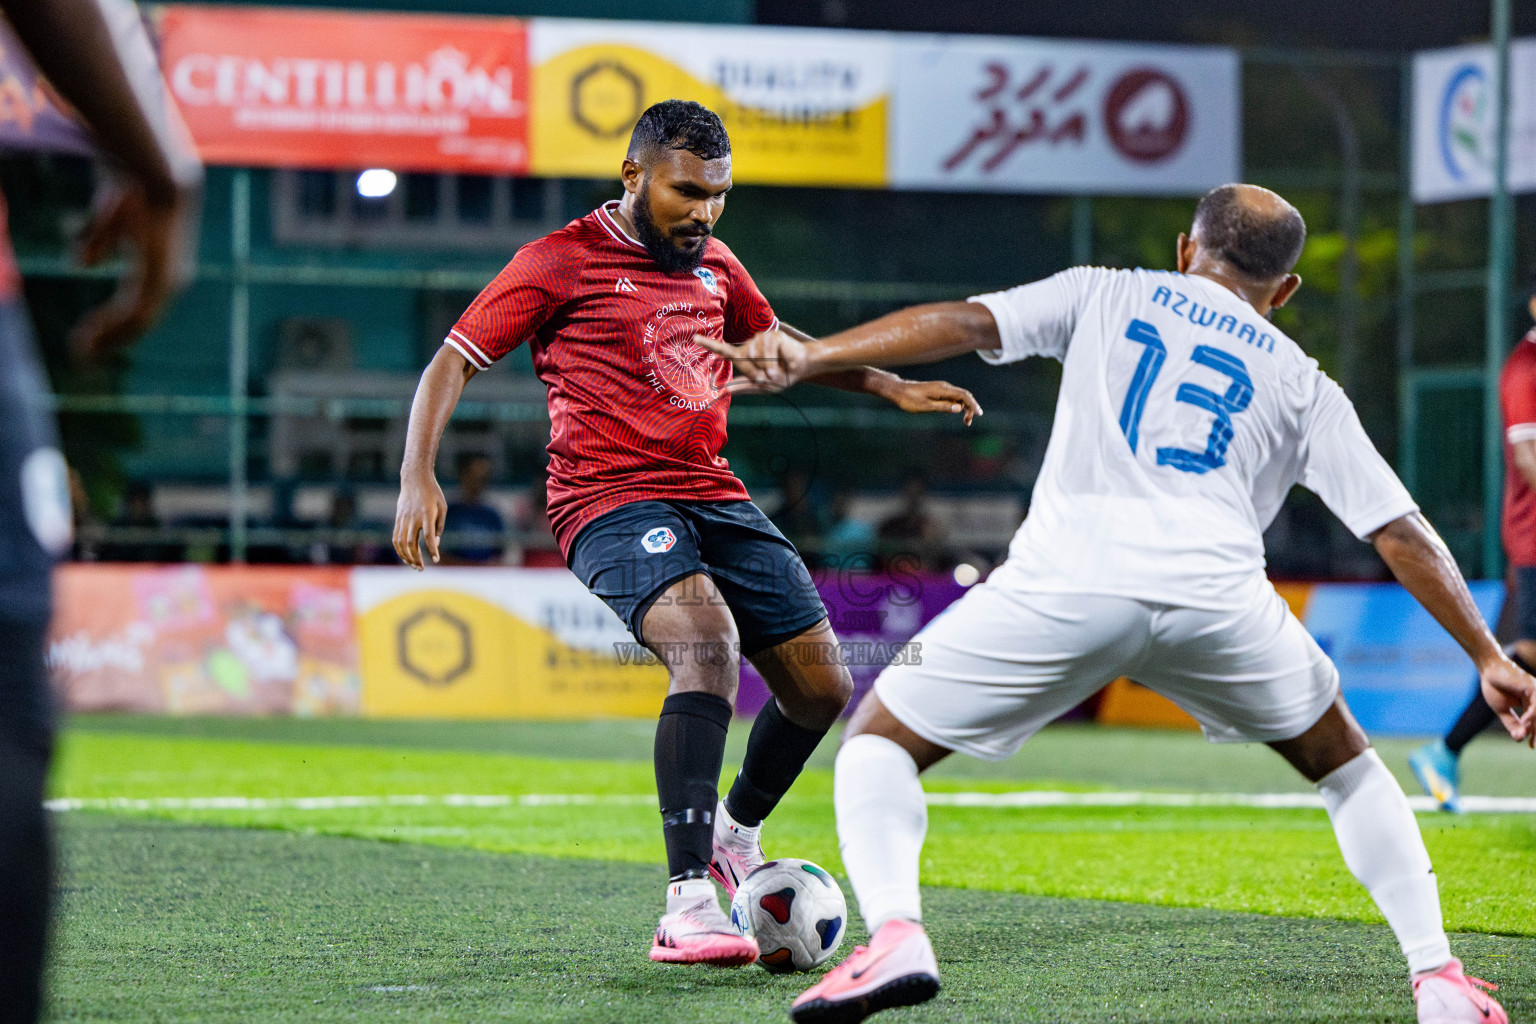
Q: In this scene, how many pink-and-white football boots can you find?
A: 4